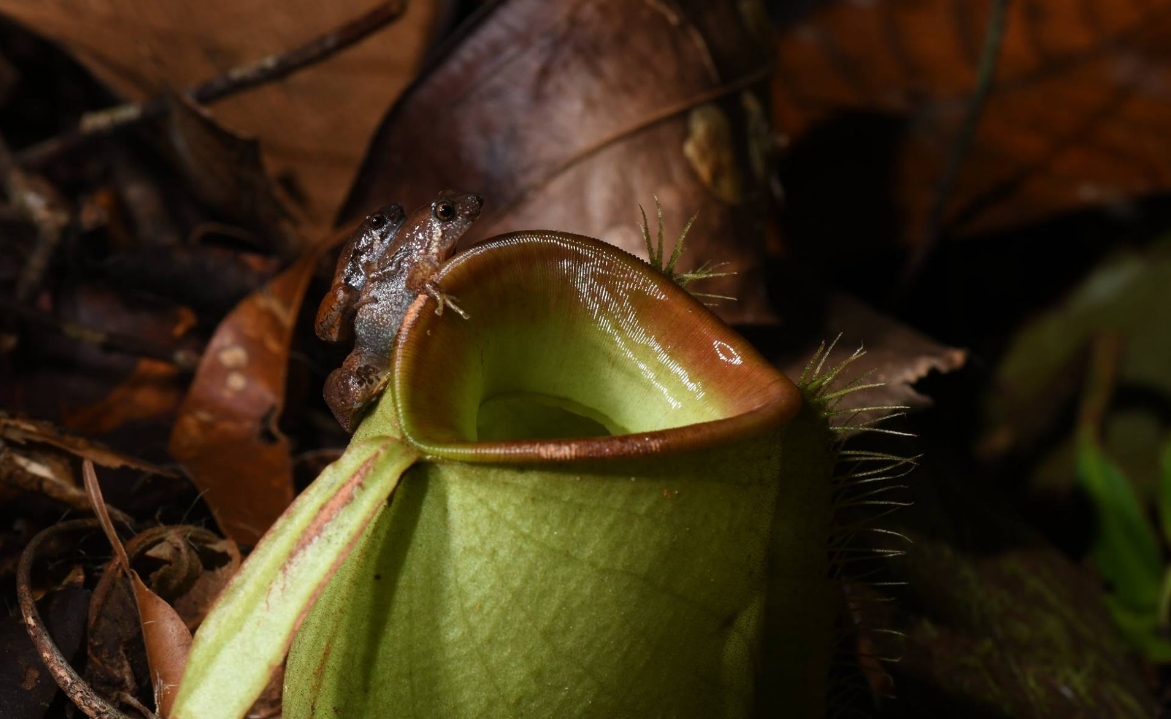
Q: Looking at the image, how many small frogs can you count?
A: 2